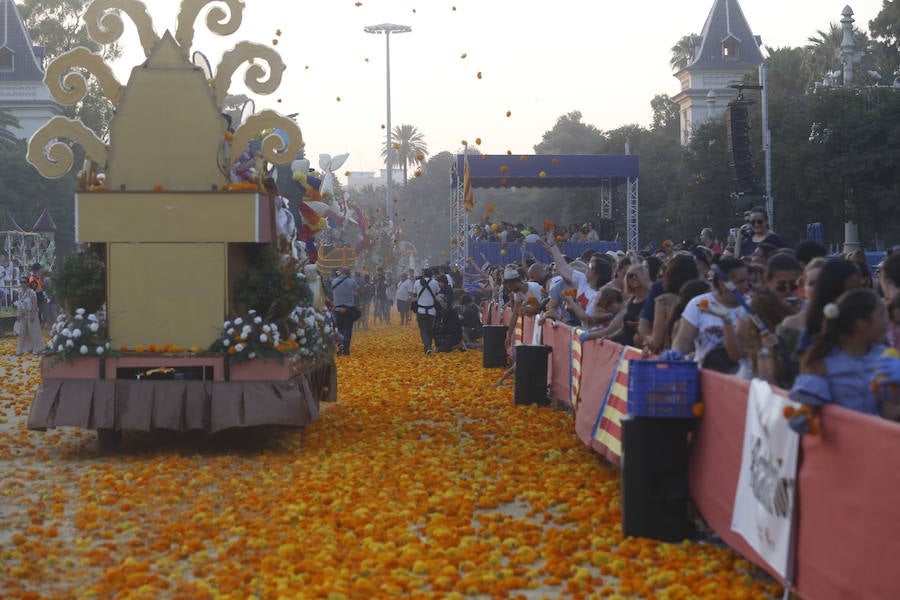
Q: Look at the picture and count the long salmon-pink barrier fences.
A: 1